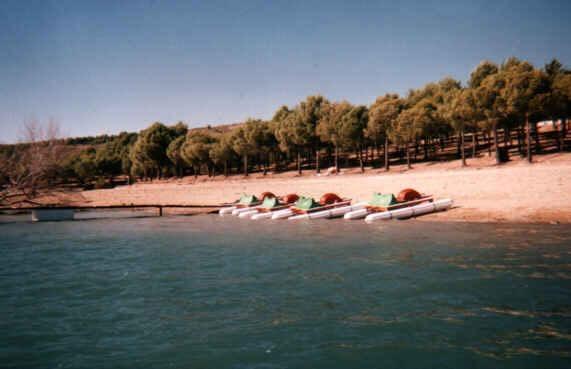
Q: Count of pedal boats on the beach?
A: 4